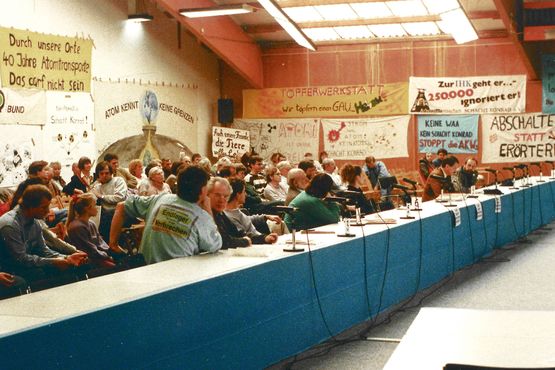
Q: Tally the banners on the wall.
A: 13